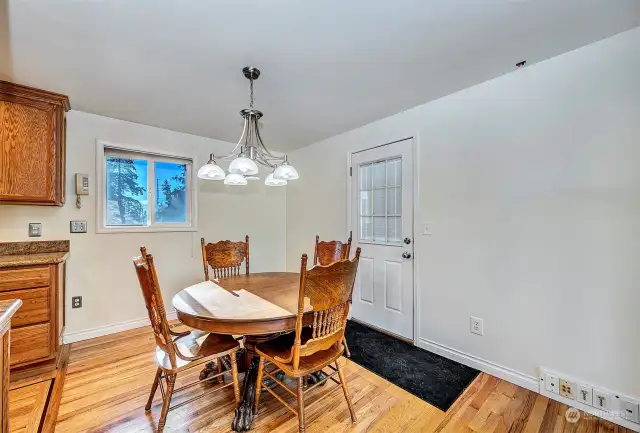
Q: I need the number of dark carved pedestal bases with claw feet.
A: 1